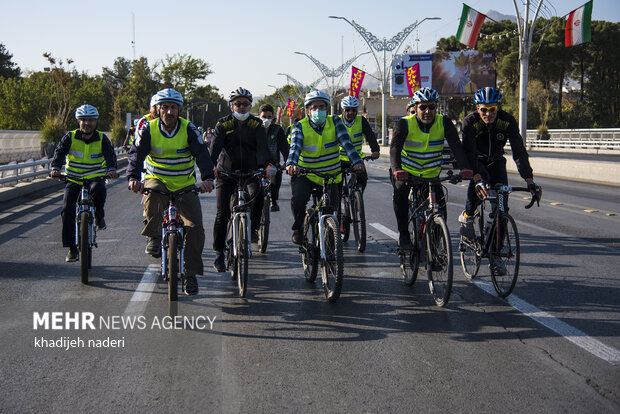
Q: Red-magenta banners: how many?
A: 3